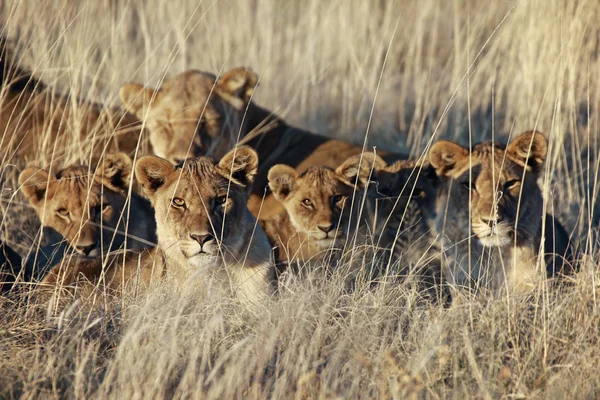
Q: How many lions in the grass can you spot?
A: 6